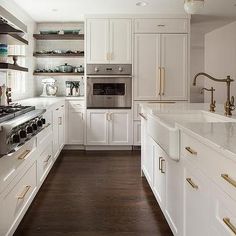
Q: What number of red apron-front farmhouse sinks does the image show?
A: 0